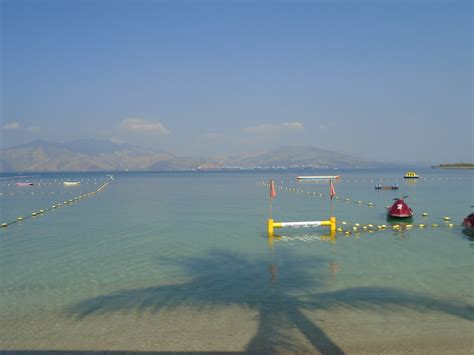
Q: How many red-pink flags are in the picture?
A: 2